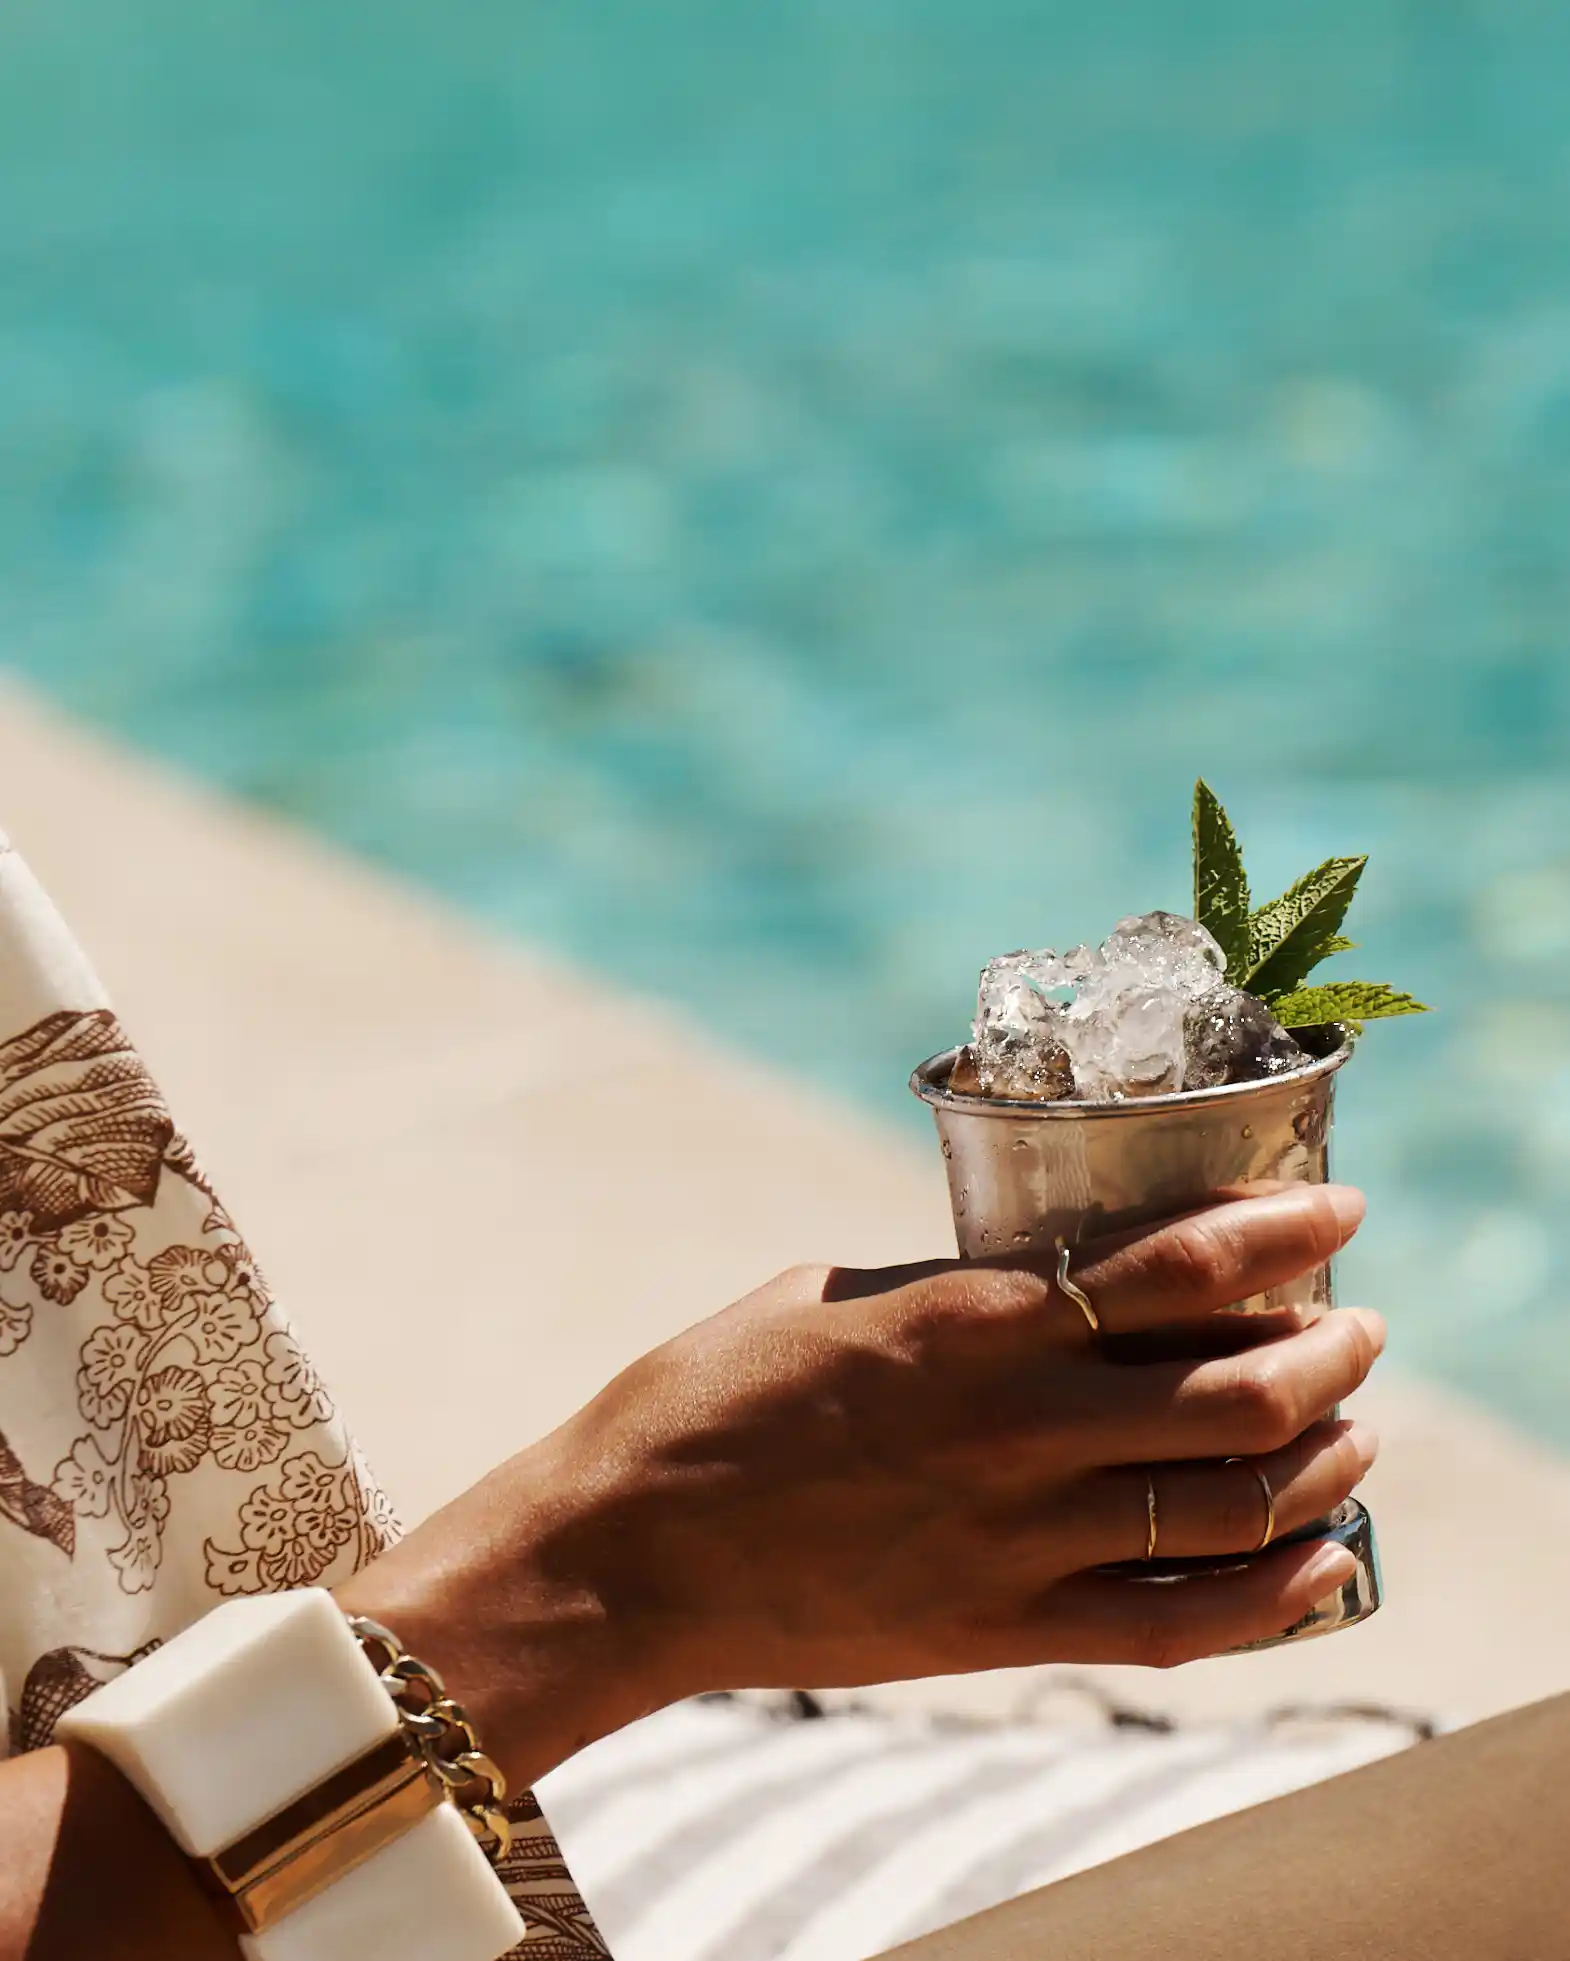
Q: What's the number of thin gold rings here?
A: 3